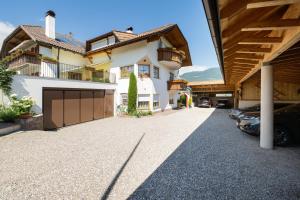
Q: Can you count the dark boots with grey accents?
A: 0